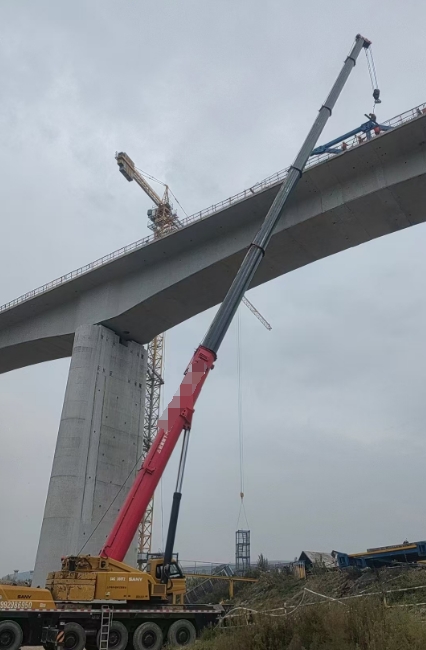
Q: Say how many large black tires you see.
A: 5